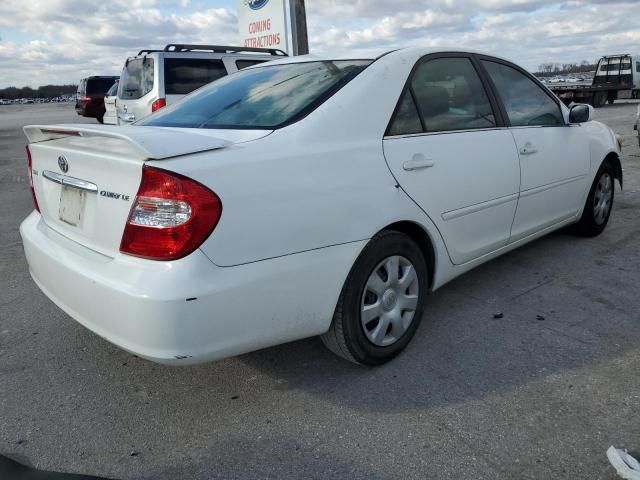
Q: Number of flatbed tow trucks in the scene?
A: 1